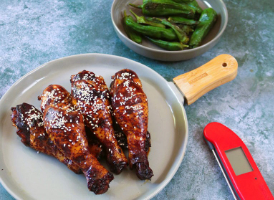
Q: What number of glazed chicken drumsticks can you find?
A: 4